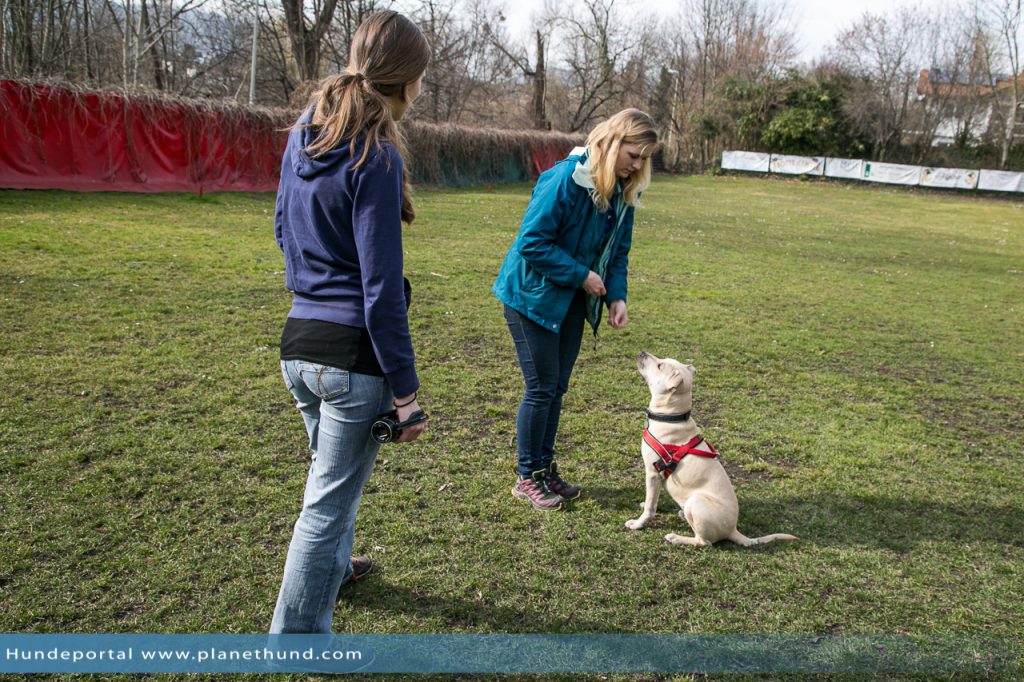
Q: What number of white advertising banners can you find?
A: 6